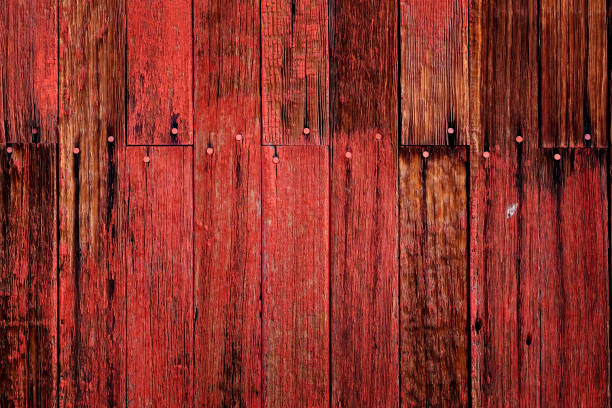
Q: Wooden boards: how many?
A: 14